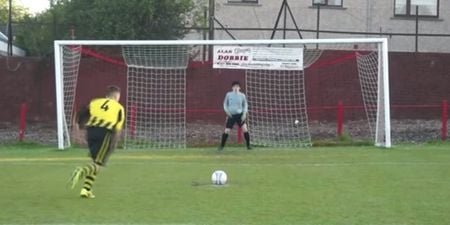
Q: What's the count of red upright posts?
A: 5